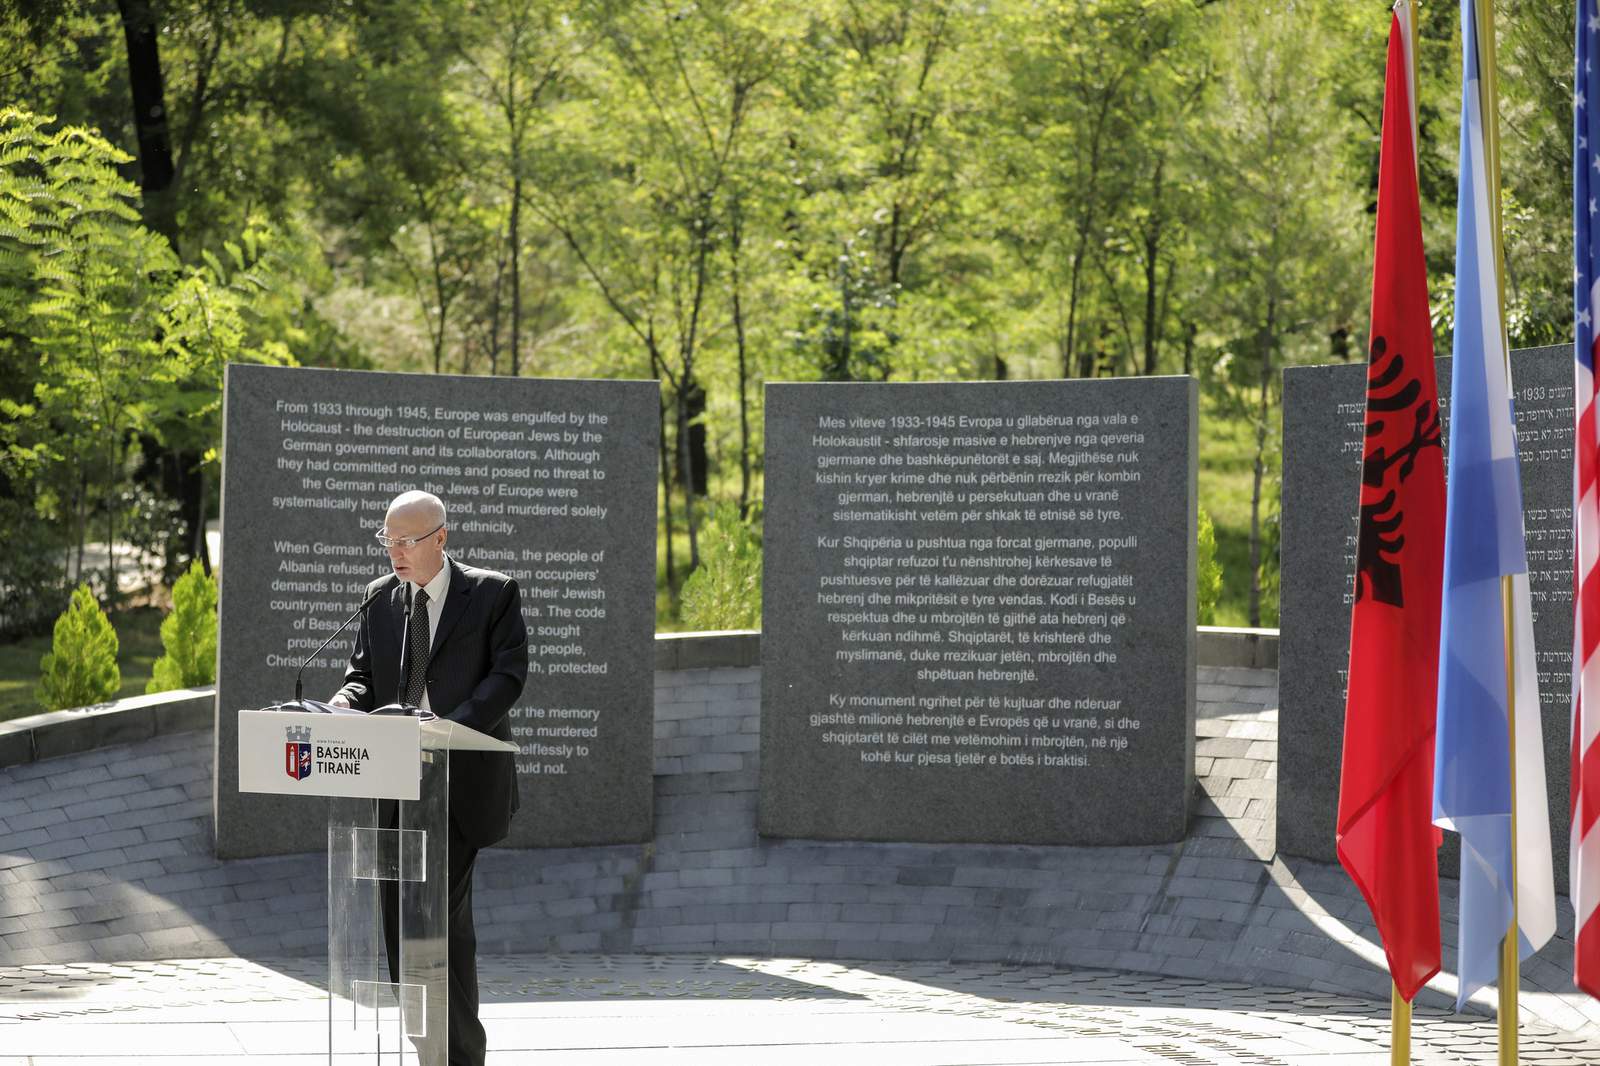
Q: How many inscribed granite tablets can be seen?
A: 3